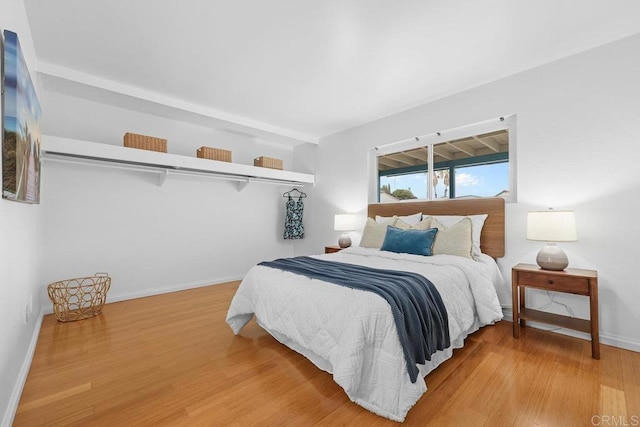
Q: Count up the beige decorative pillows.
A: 3